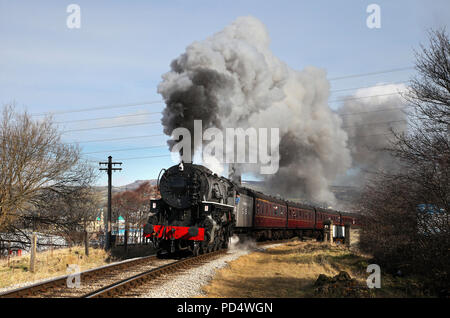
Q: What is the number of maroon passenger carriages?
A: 4